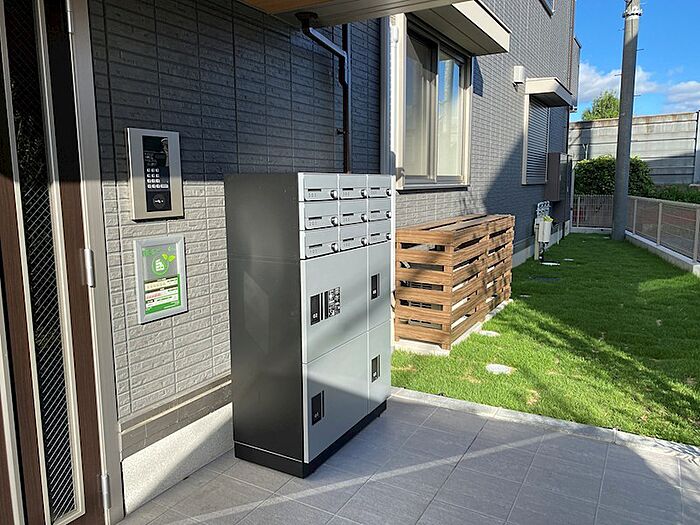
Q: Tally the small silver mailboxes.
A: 9